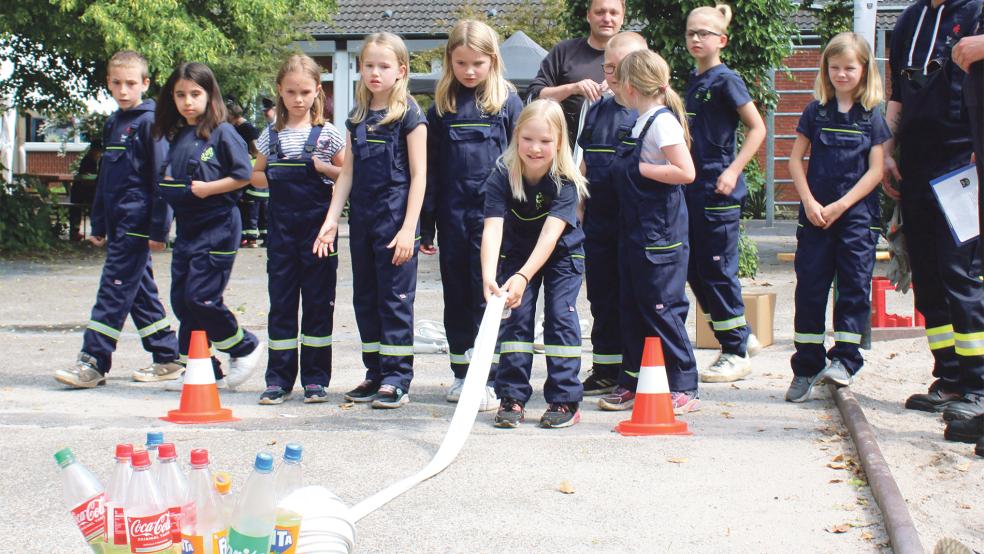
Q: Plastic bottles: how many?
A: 9